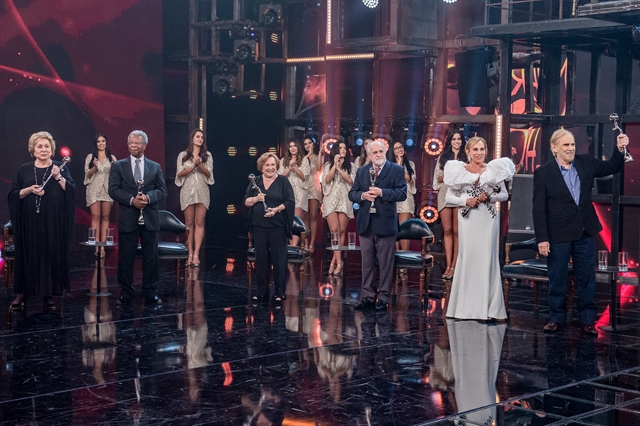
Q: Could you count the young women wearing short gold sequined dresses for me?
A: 8